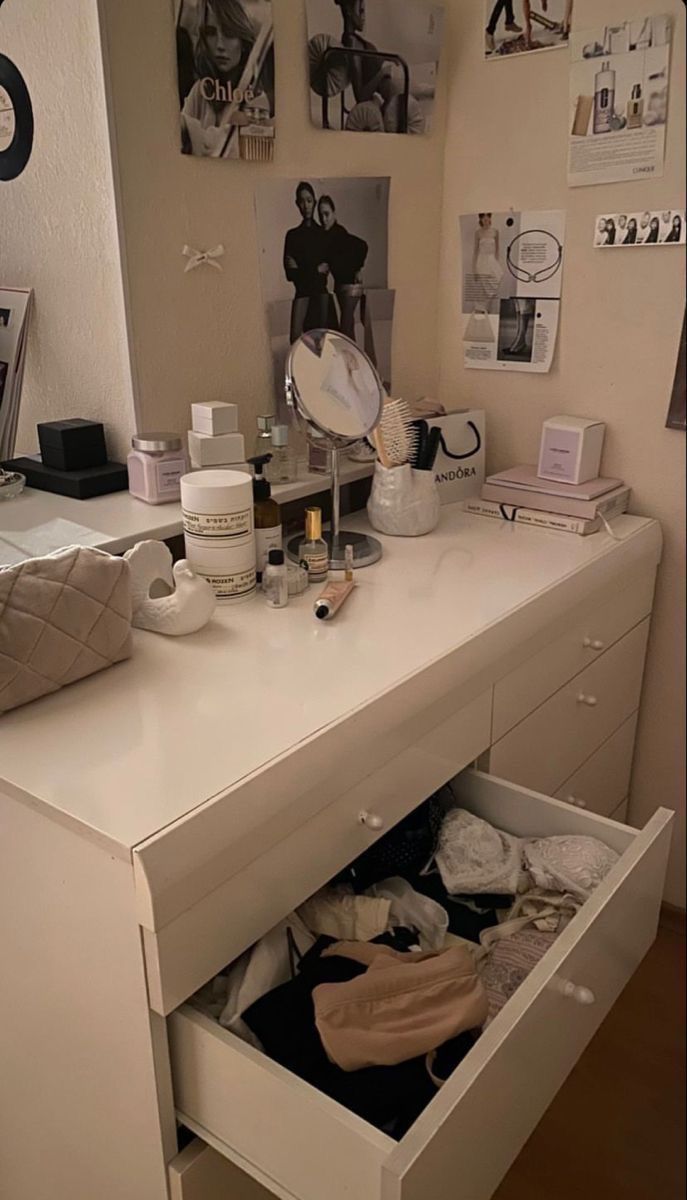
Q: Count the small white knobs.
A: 5